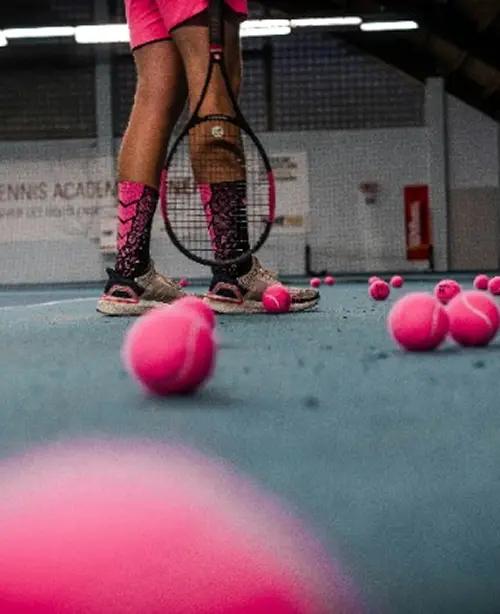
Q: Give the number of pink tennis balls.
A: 15